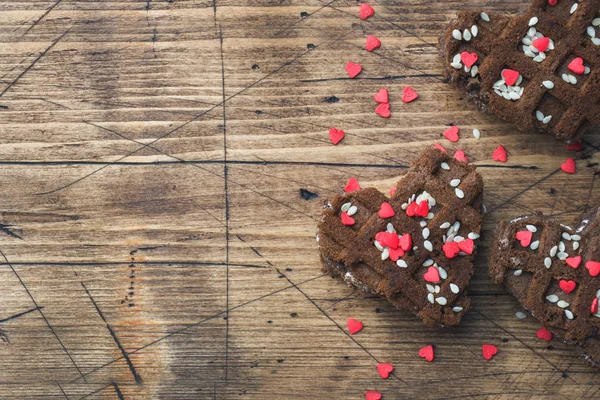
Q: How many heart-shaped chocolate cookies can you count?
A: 3